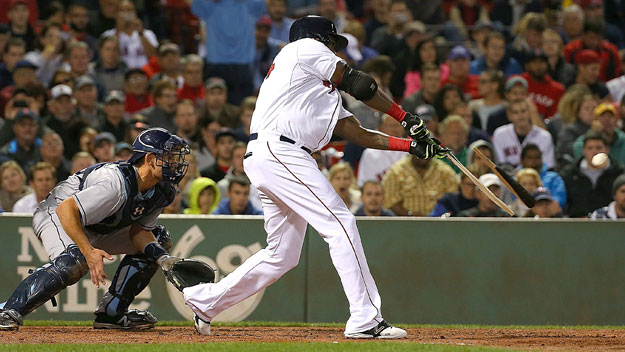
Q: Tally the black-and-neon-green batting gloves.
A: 2